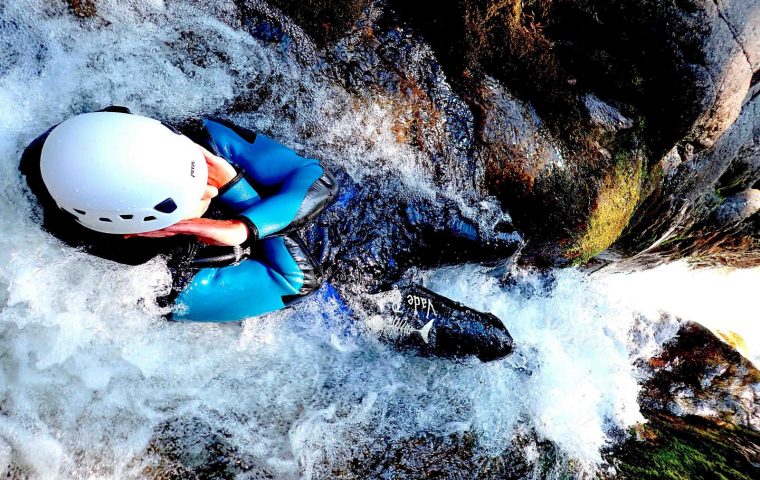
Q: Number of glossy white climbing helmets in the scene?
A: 1